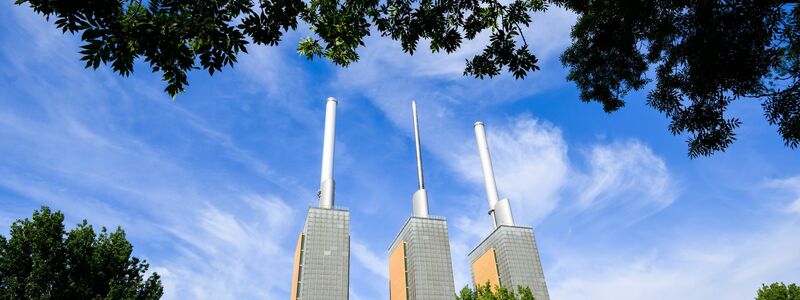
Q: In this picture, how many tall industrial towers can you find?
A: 3